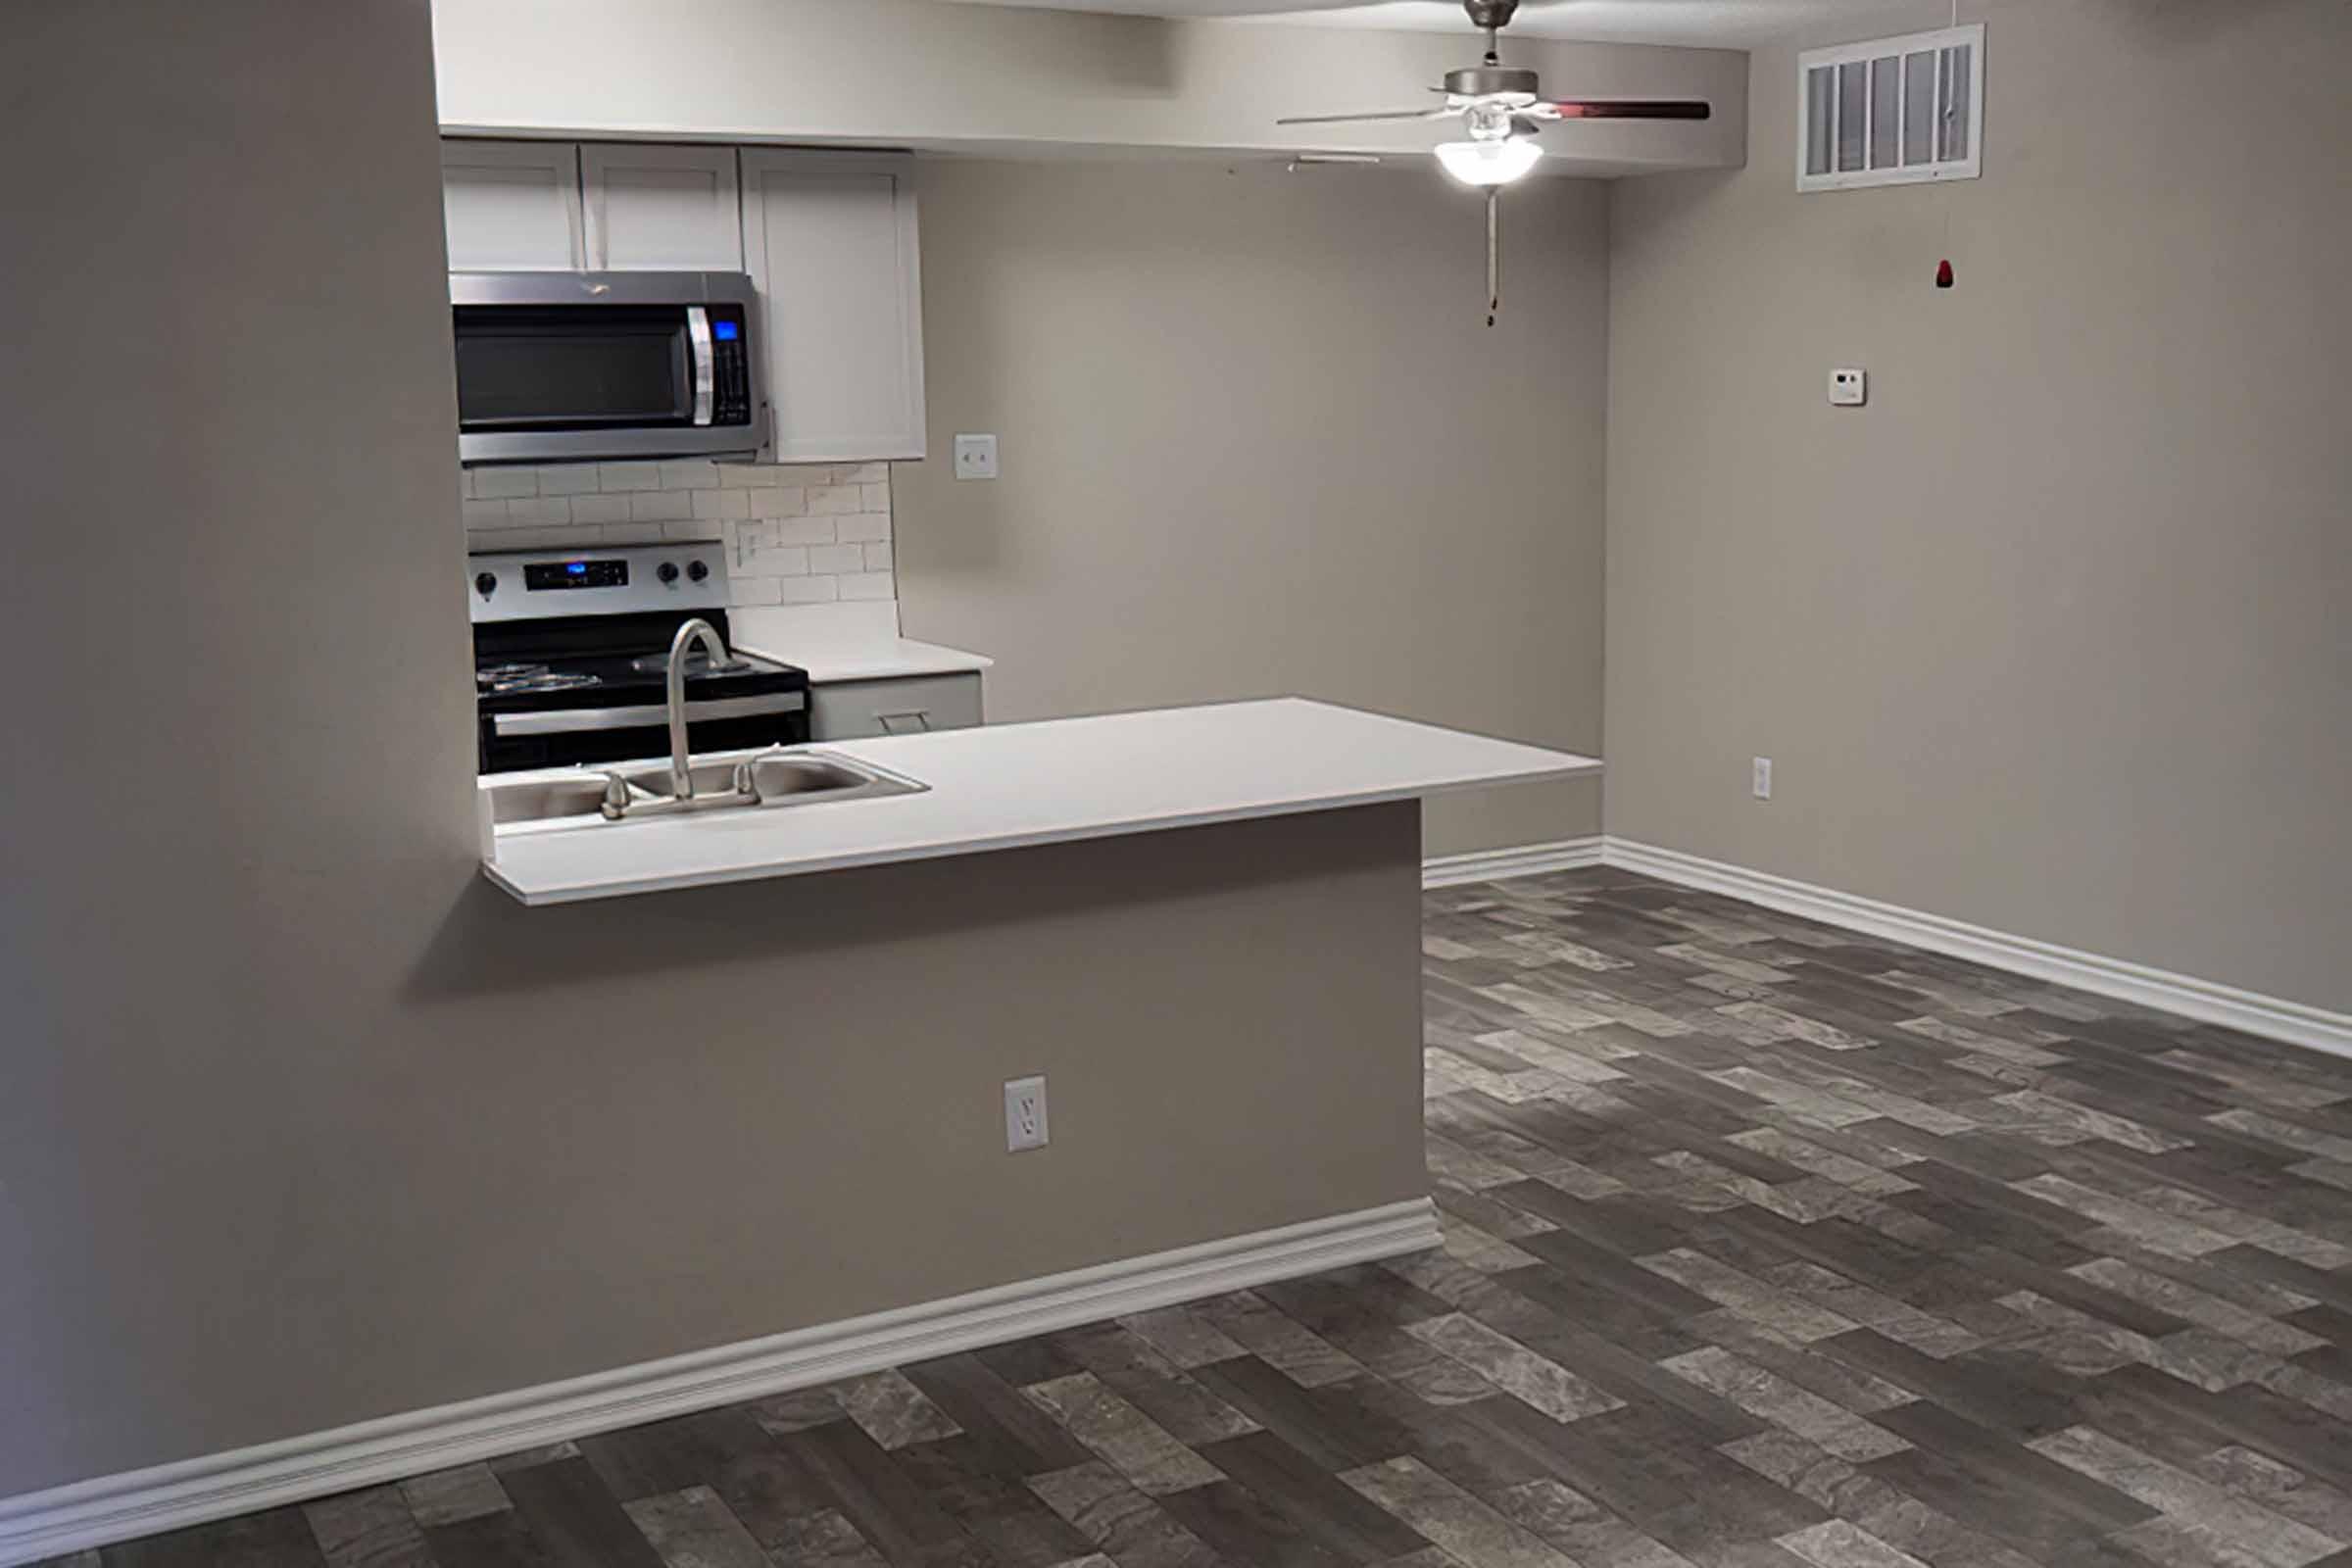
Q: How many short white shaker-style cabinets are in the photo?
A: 2